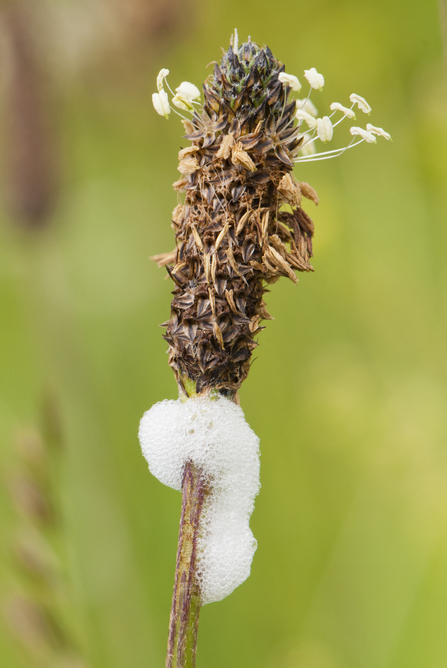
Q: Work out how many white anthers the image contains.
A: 14